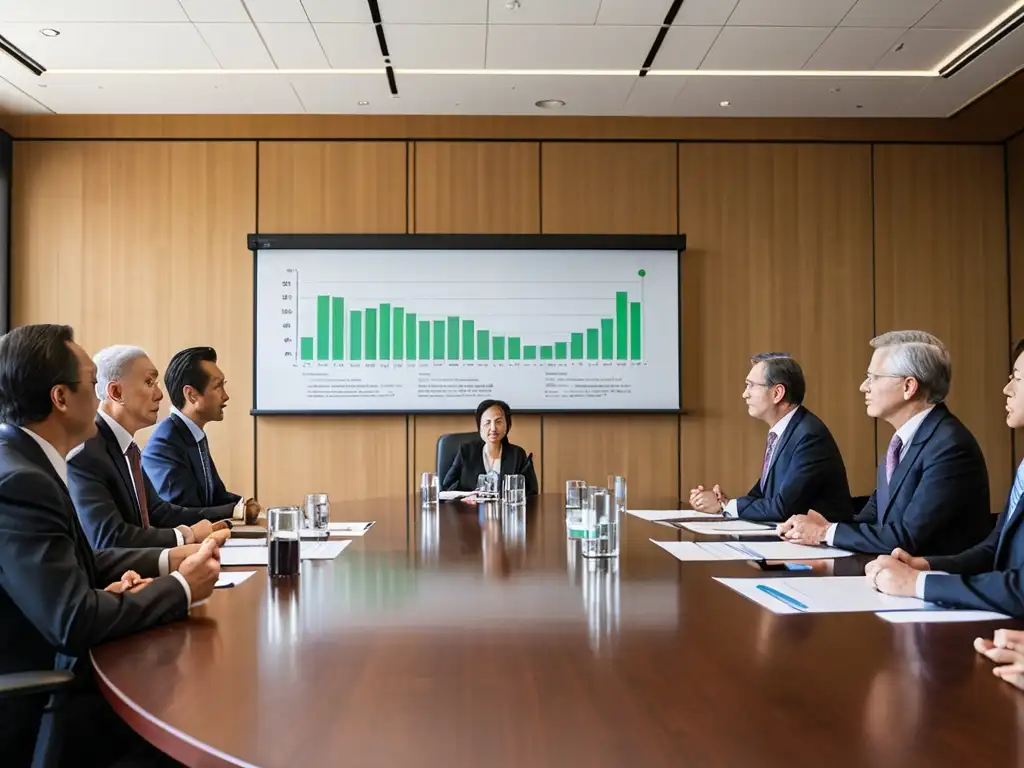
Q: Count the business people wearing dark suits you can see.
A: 7